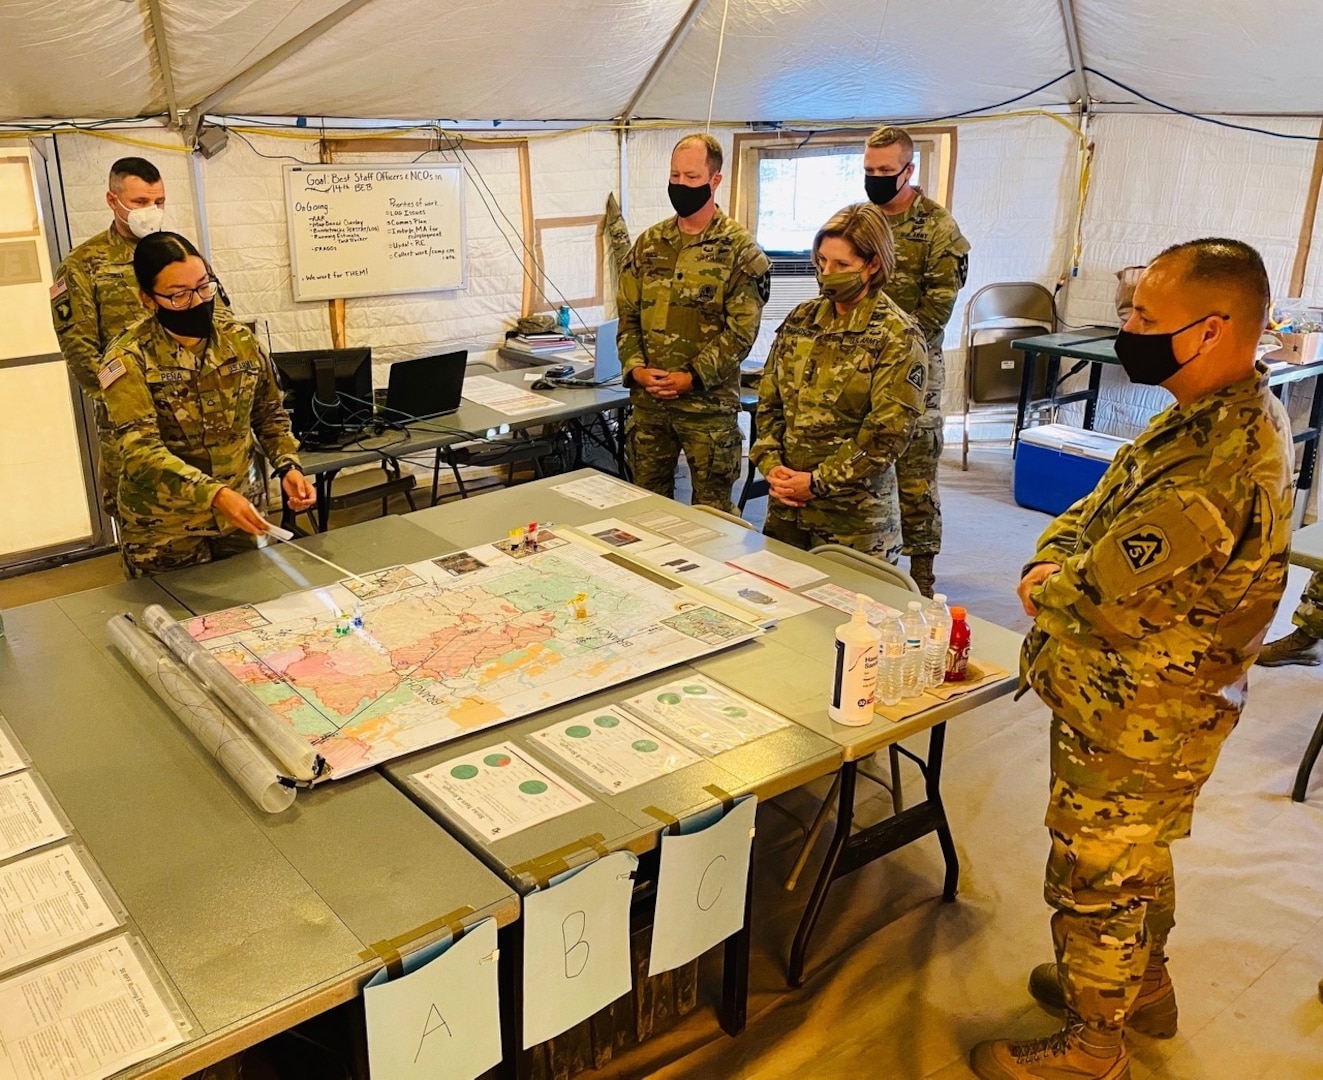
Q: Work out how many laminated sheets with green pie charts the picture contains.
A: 3